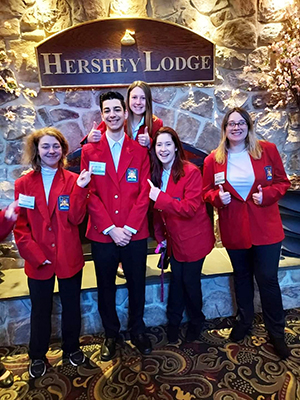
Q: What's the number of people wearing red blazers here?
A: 5